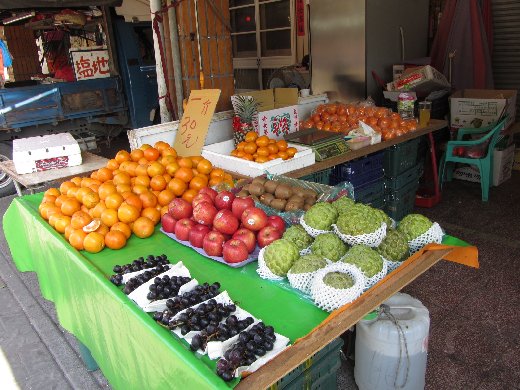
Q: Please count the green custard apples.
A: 12